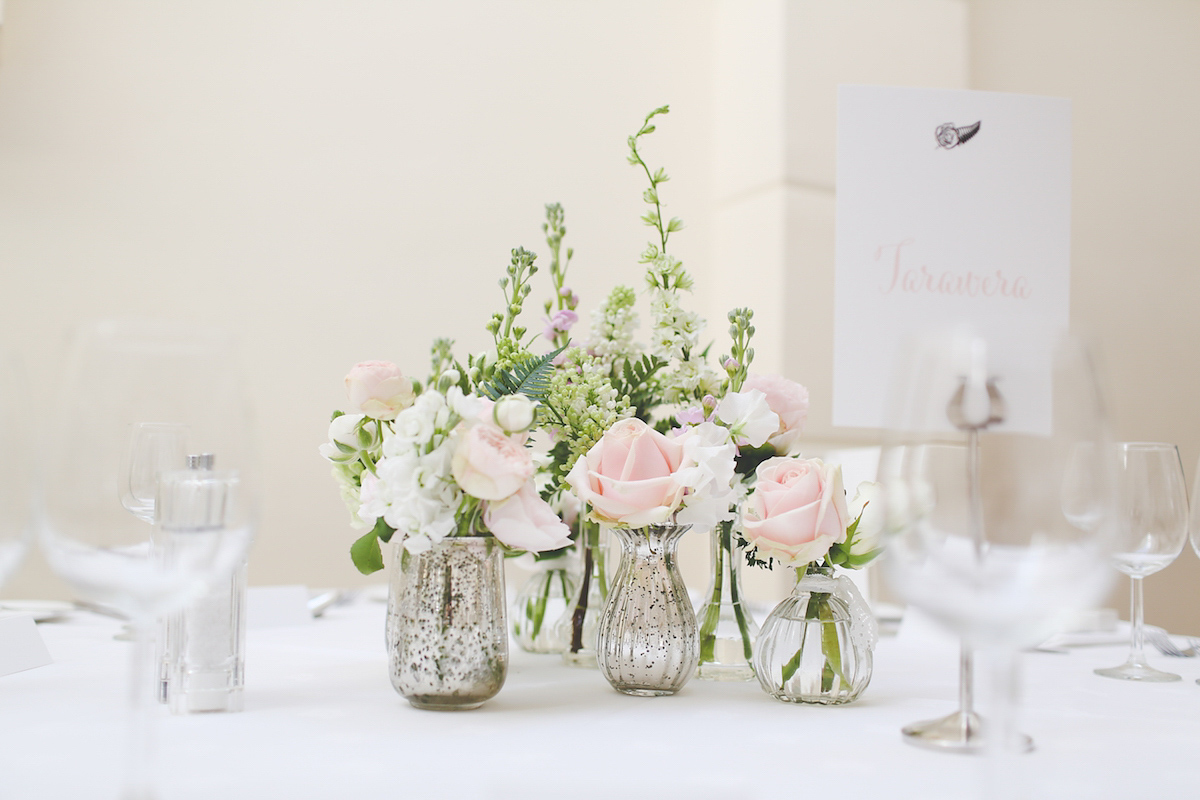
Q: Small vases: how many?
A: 6